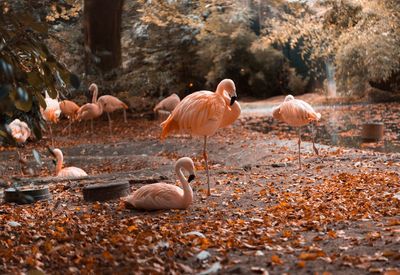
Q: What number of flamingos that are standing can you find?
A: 8